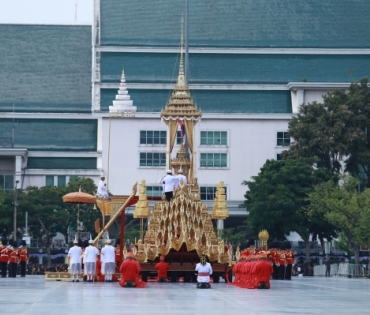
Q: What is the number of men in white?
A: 7